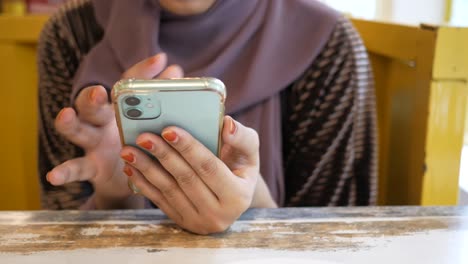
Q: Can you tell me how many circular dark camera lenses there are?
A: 2